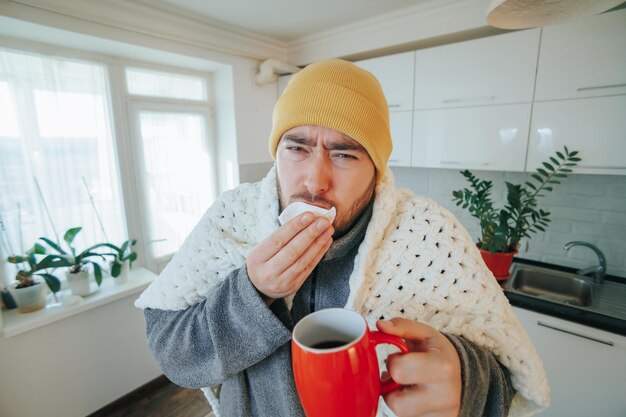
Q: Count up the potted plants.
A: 4